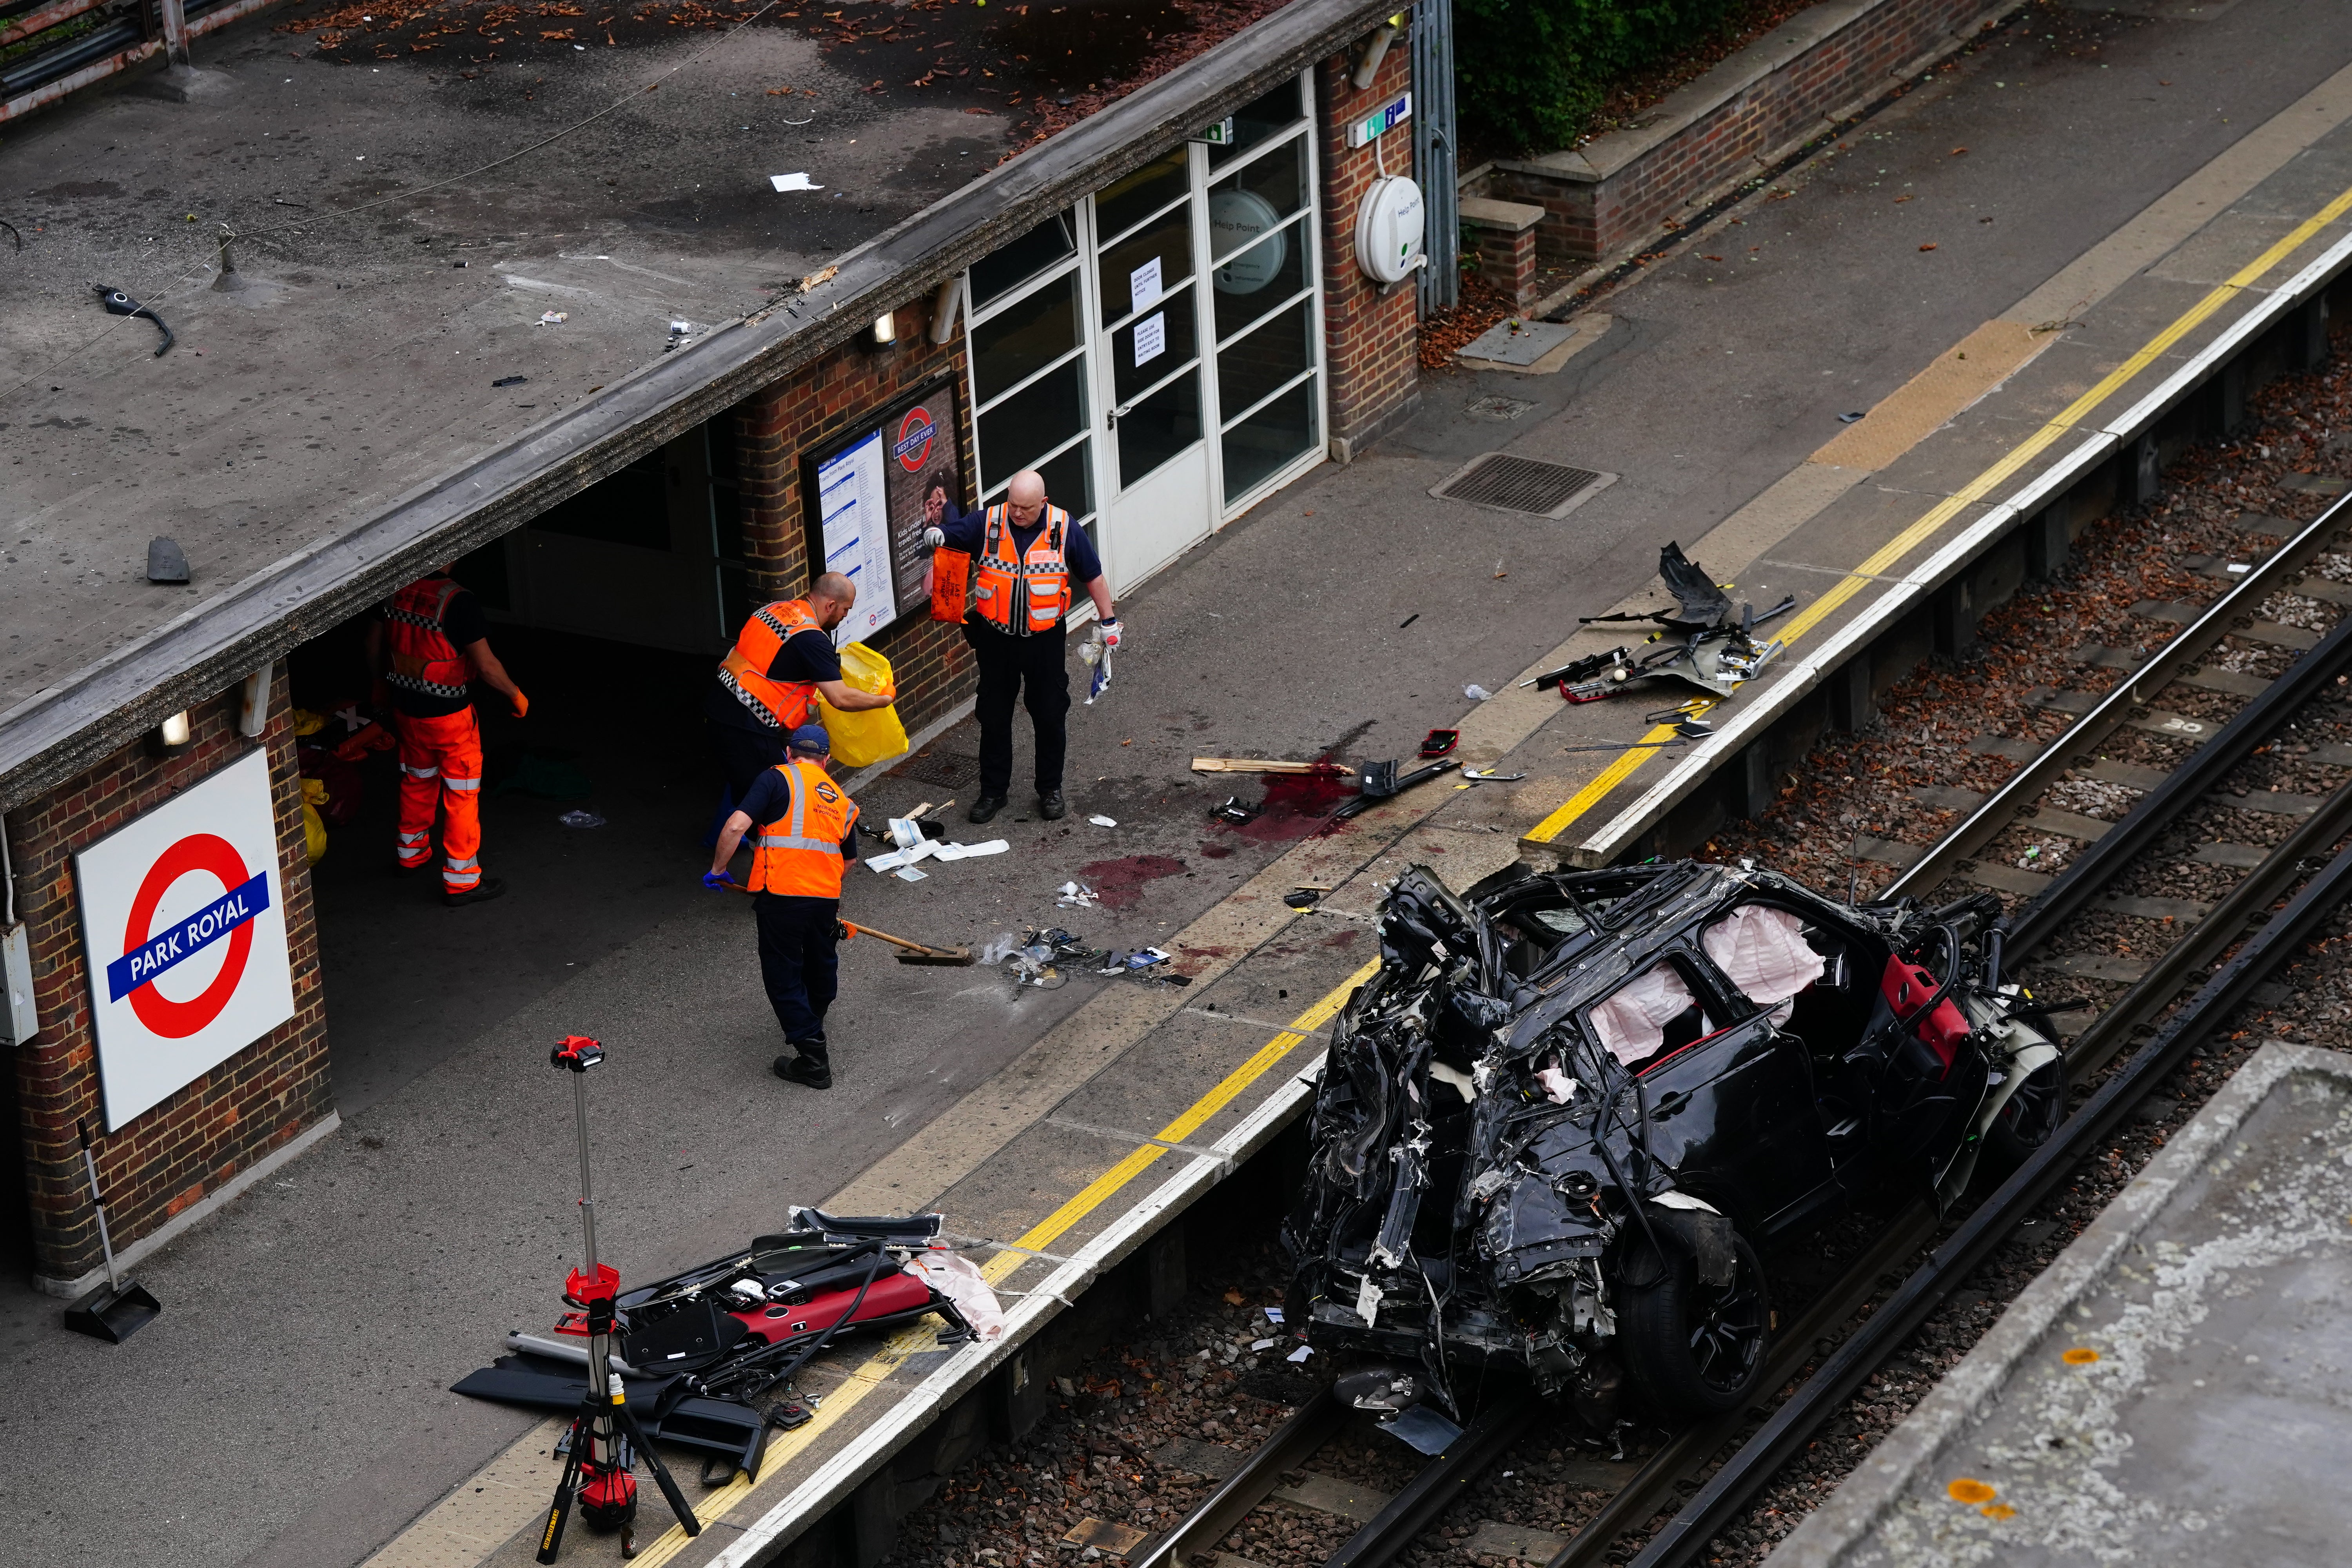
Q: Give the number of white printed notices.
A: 2